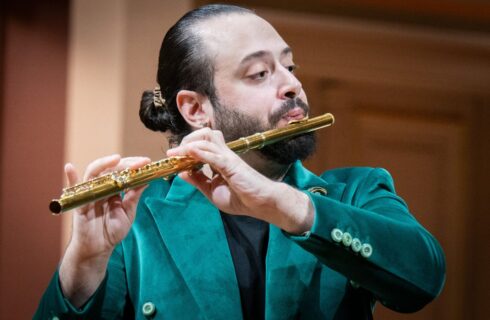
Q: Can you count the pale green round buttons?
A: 5